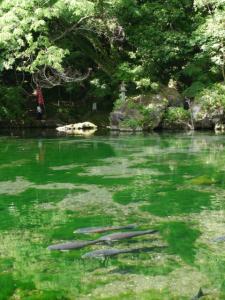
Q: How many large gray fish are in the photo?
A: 4